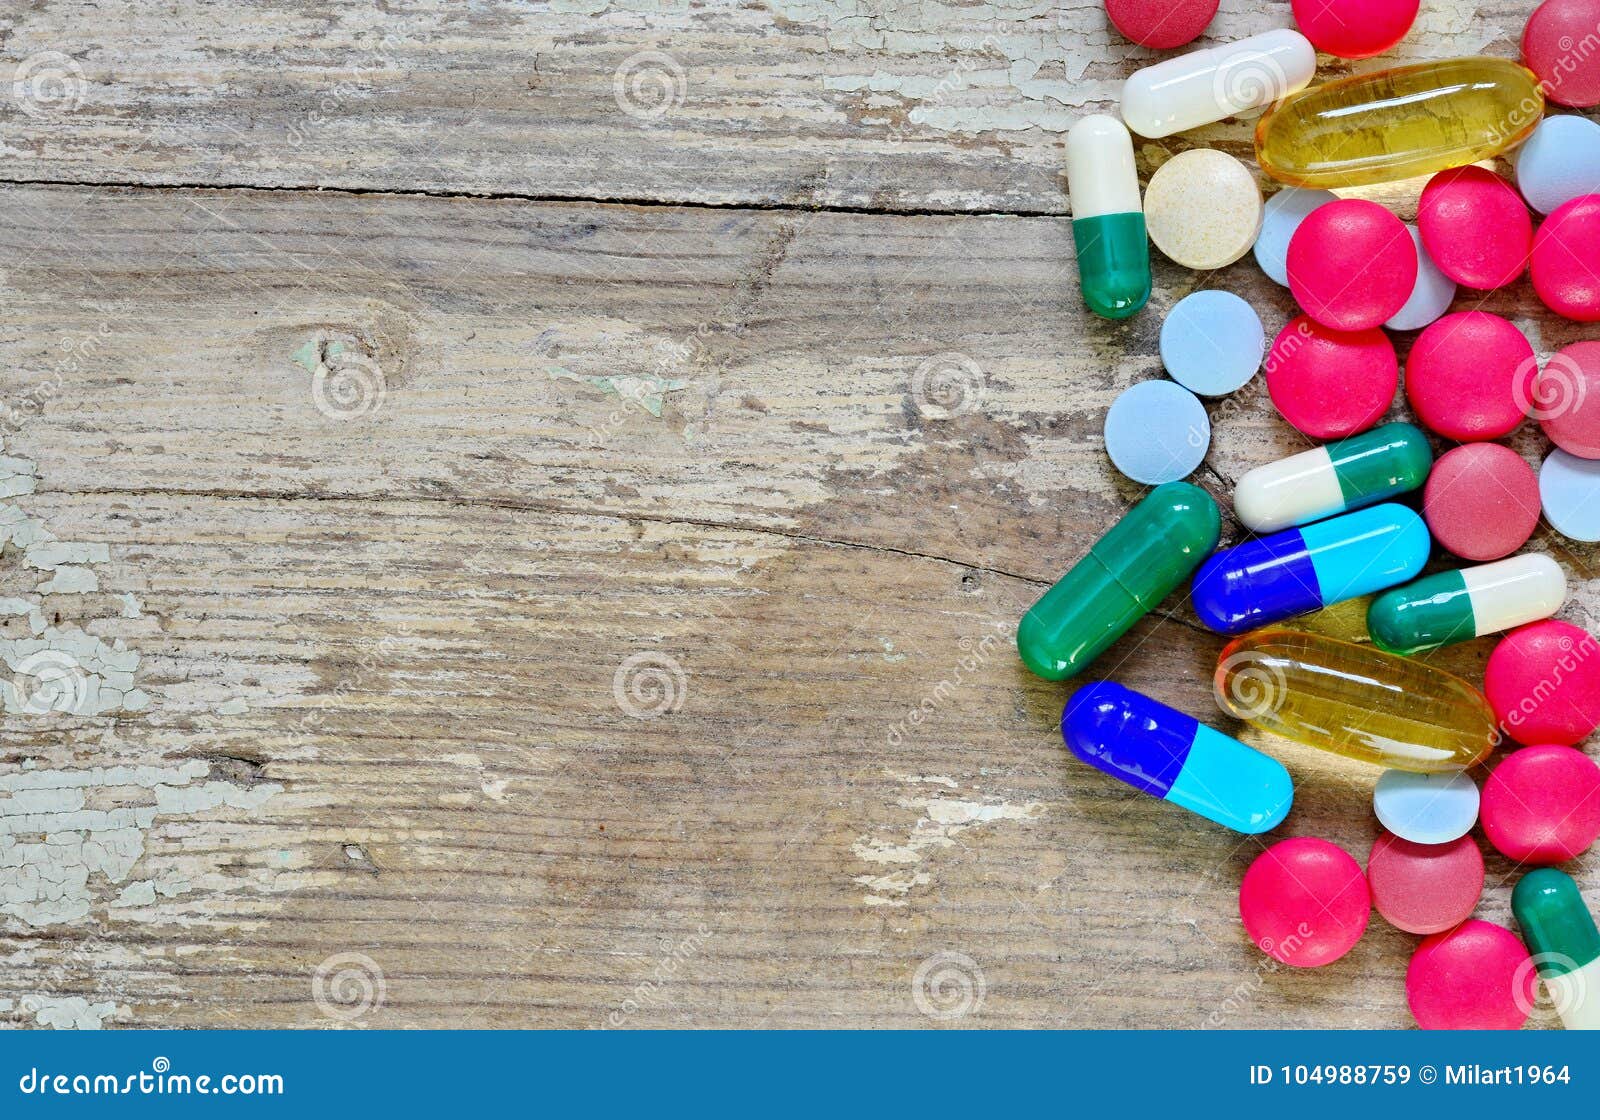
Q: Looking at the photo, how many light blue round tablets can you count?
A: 7